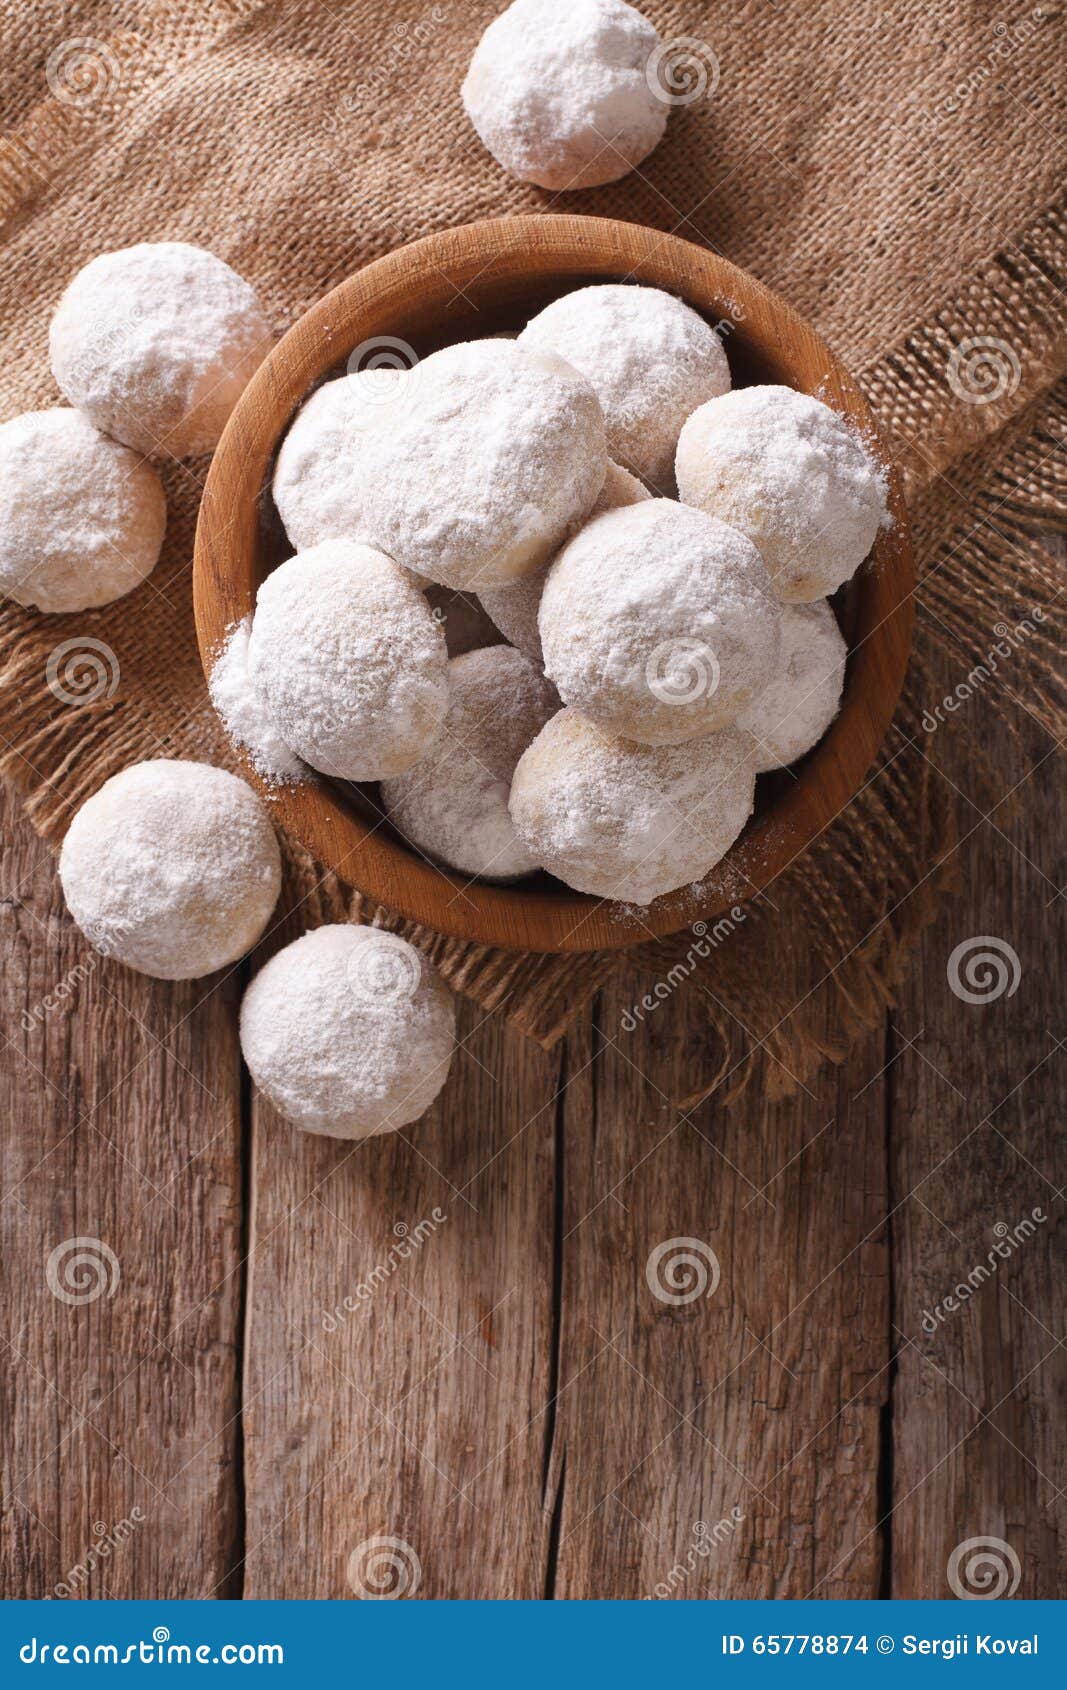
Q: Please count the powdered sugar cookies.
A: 15